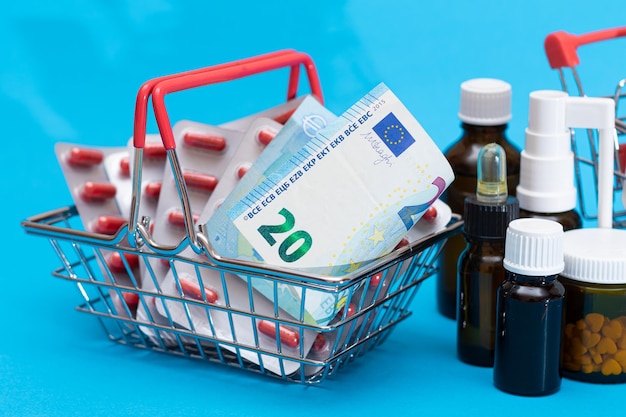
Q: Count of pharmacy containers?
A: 5